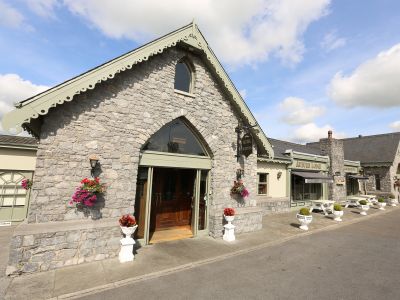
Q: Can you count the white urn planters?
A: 7